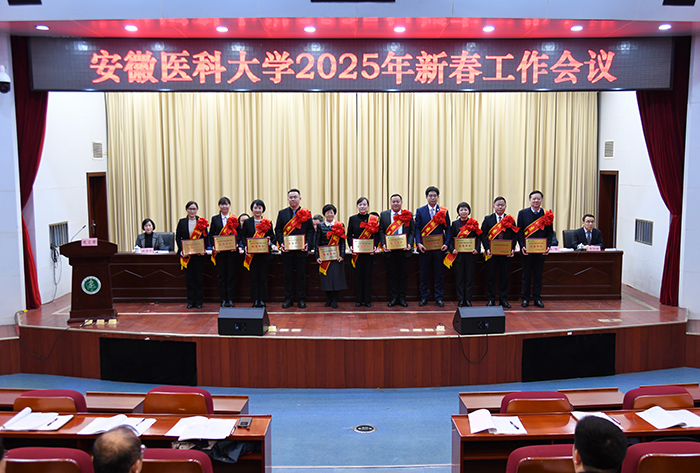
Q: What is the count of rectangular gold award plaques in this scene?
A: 11